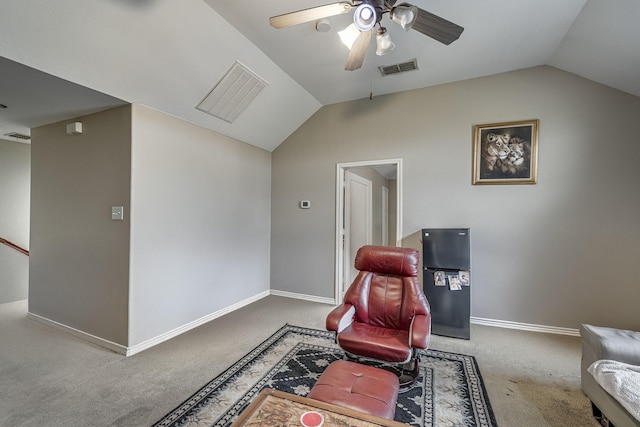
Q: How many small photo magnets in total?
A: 3